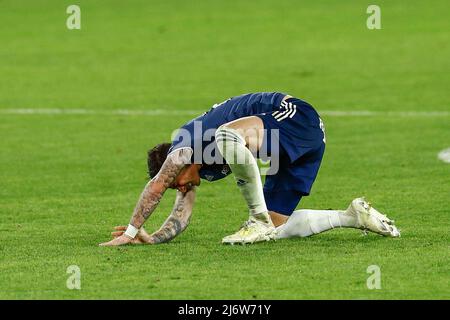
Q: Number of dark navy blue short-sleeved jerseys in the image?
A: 1